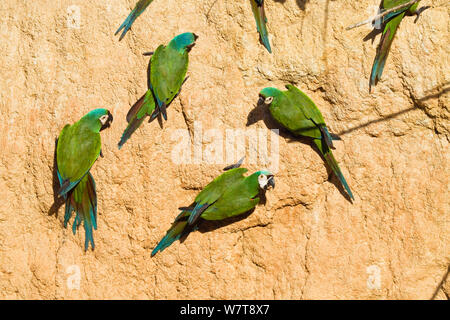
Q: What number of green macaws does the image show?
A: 7